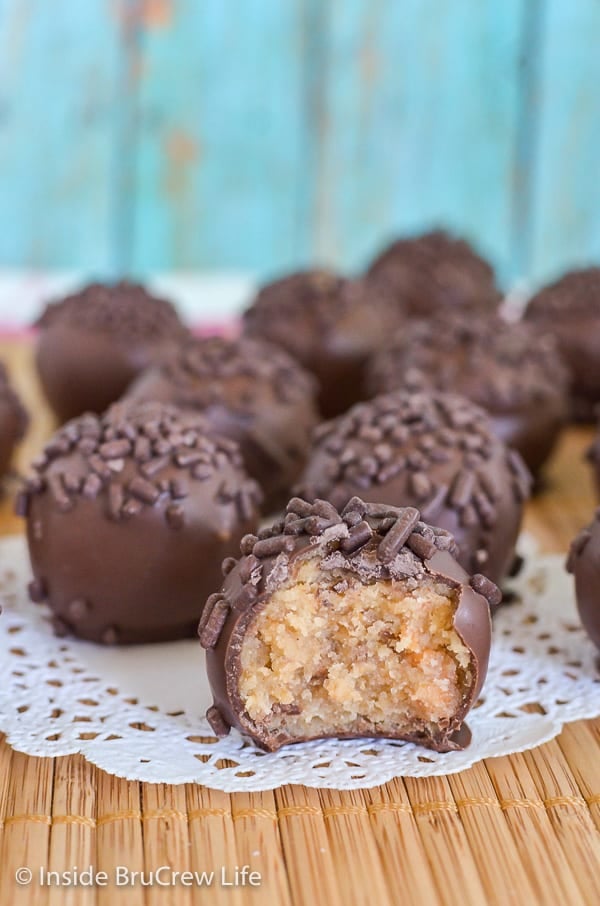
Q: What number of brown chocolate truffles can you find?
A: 12